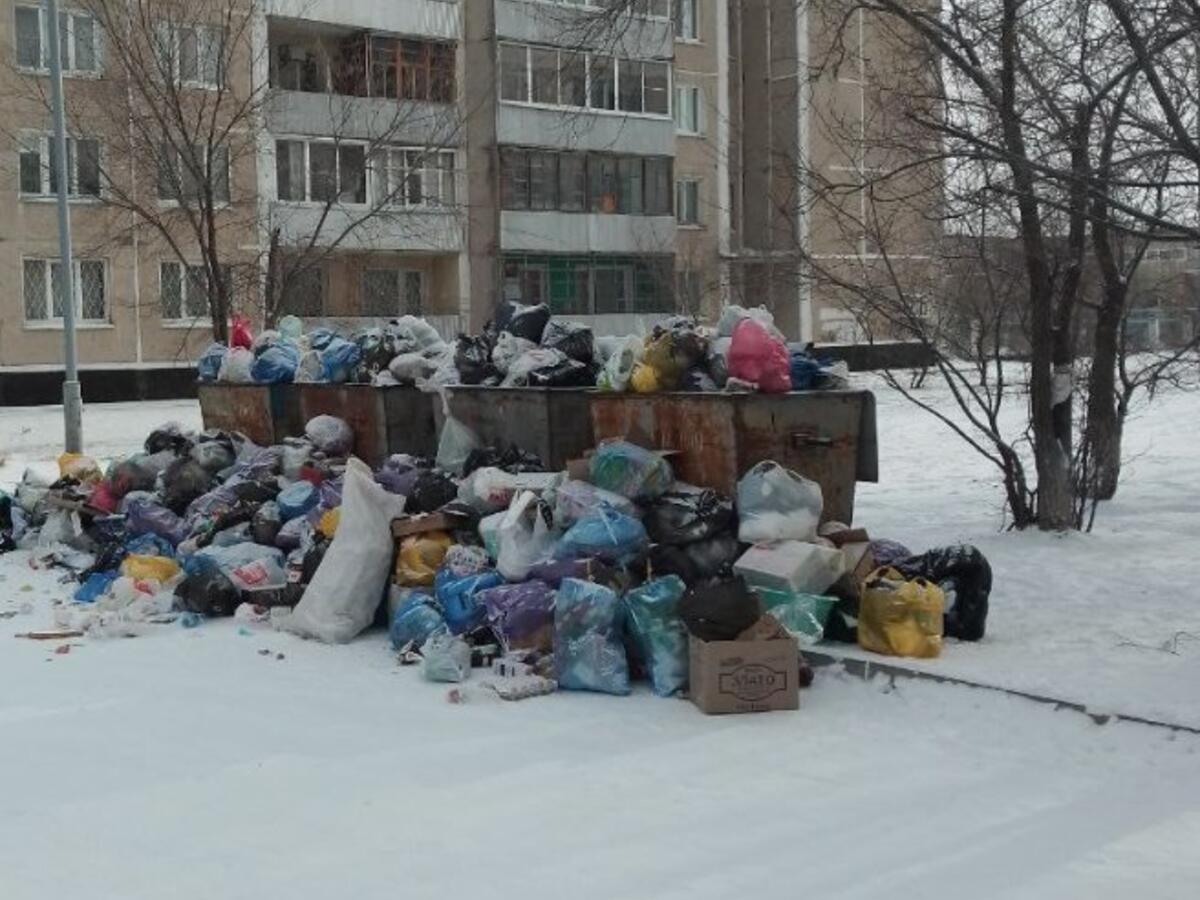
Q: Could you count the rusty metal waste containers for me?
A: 4